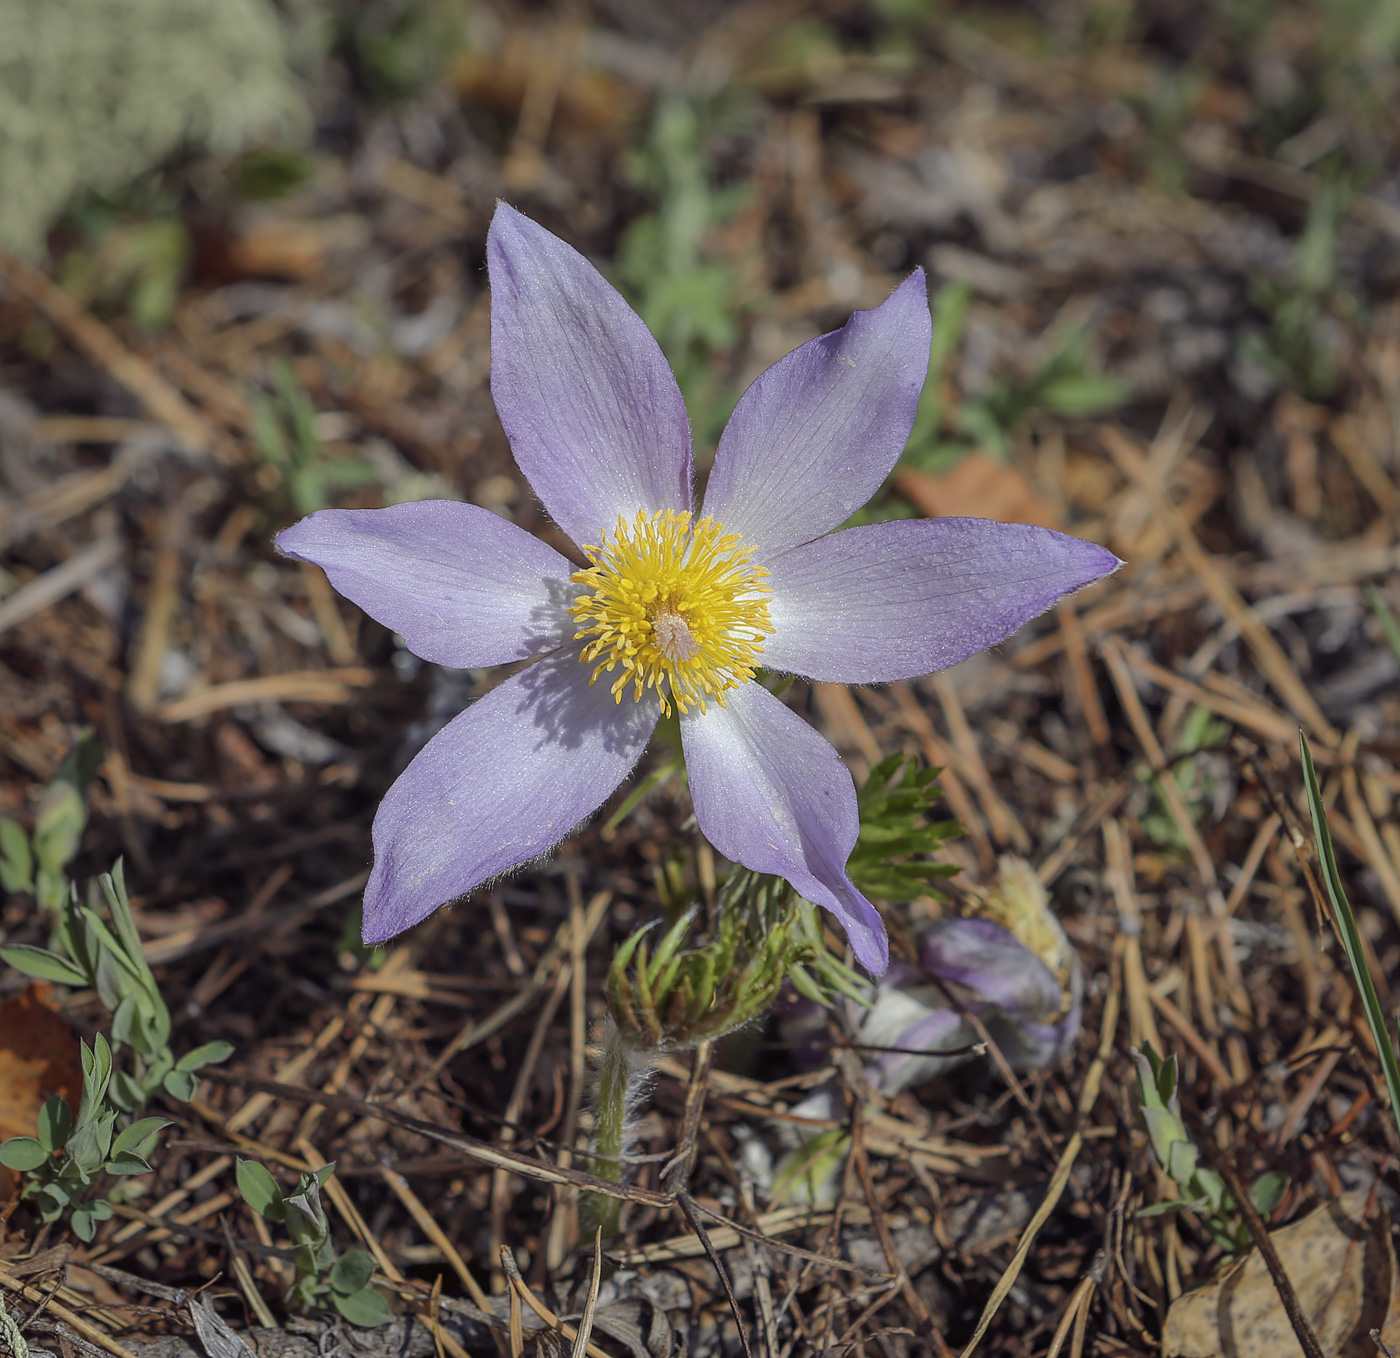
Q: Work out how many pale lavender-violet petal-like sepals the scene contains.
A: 6